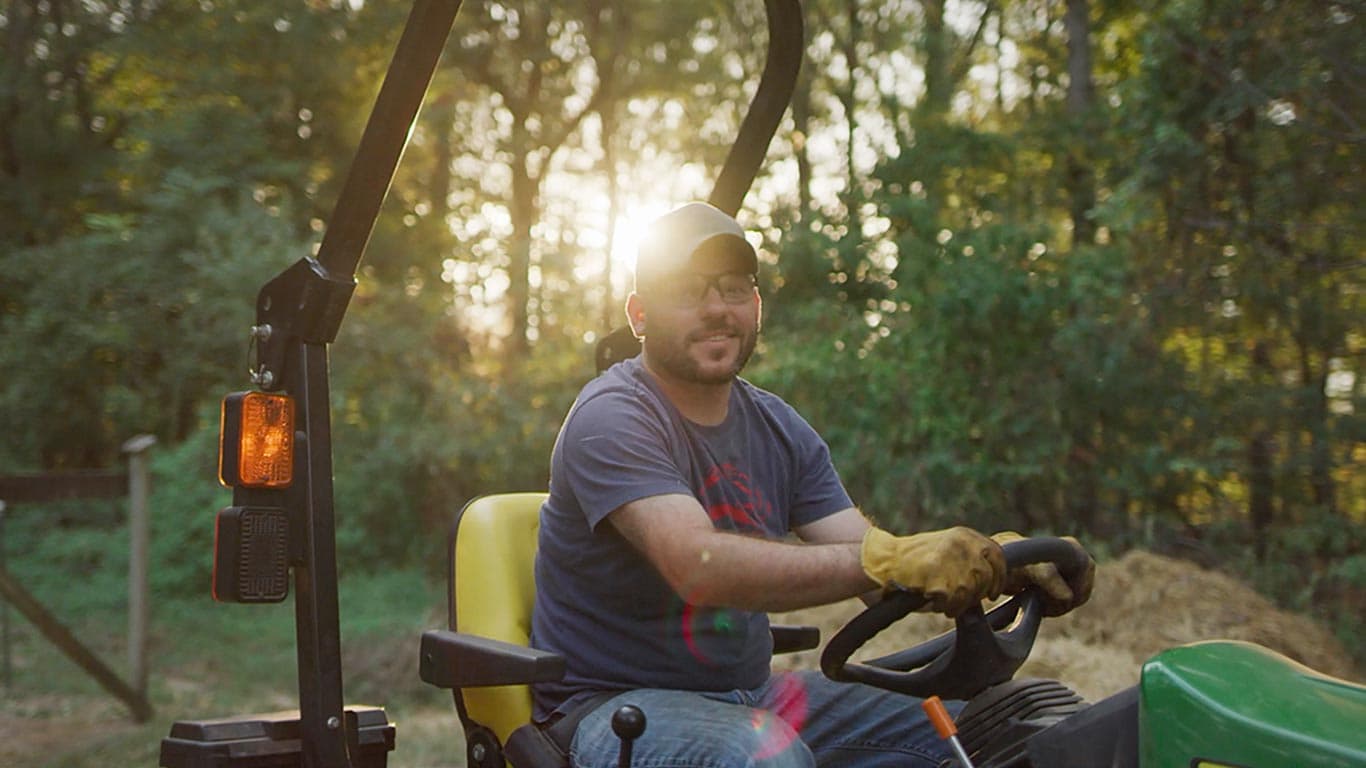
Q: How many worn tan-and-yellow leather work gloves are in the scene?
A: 2